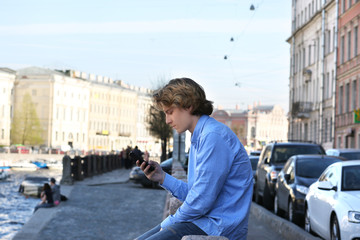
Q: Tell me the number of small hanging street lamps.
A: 4